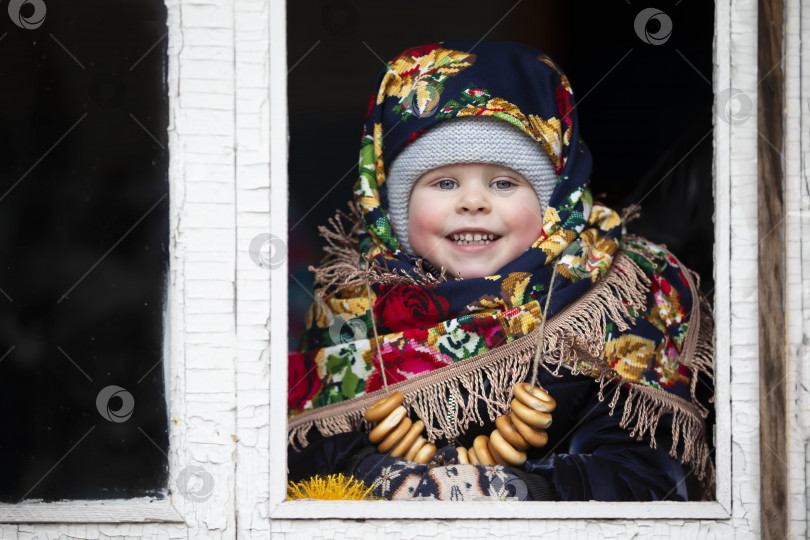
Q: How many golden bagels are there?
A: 15